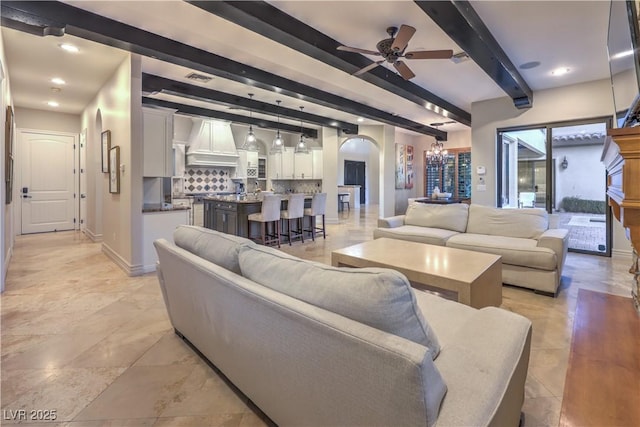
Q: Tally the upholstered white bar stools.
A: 3